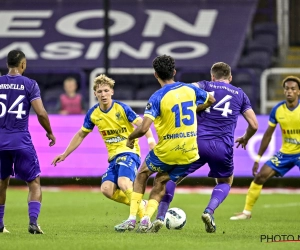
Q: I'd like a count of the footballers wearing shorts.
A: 5